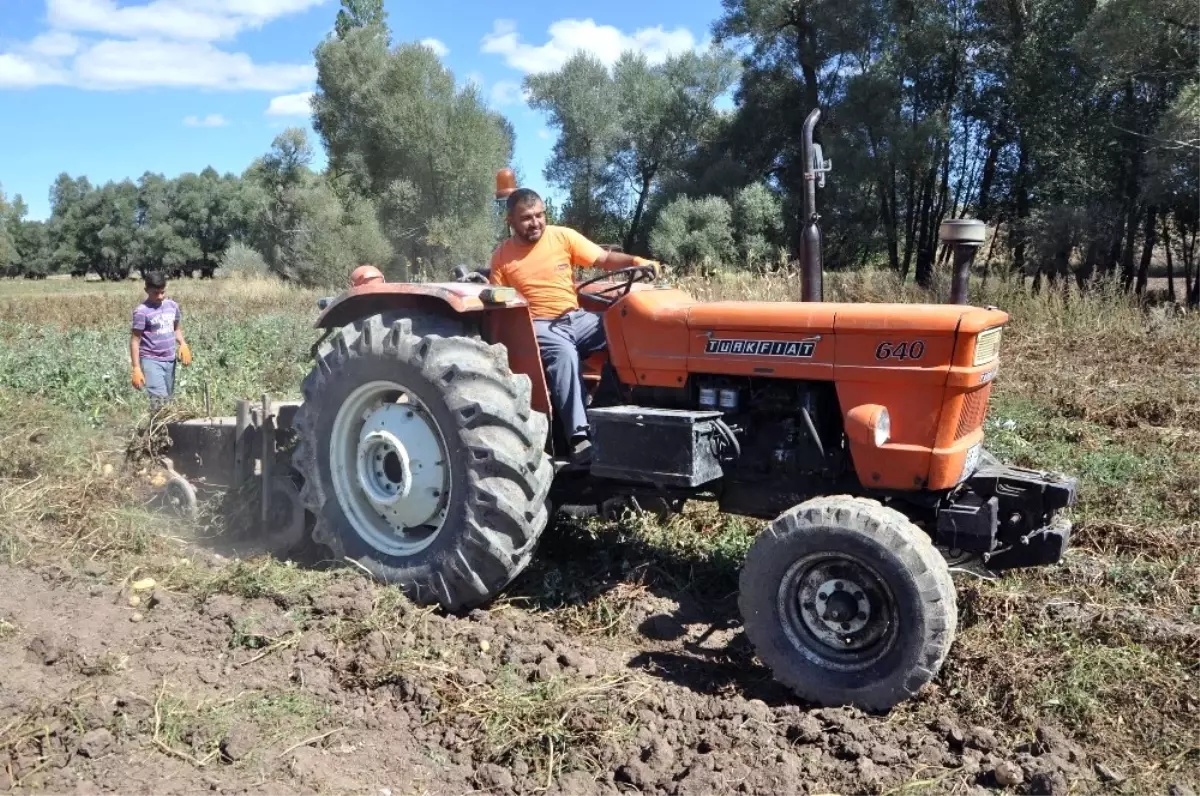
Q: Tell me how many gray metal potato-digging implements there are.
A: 1